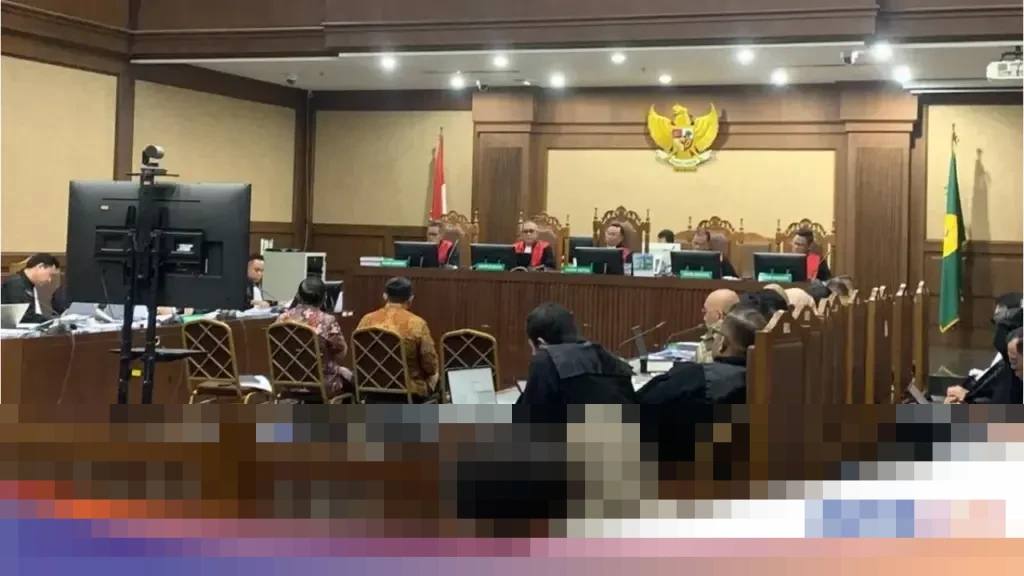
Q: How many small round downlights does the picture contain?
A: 10